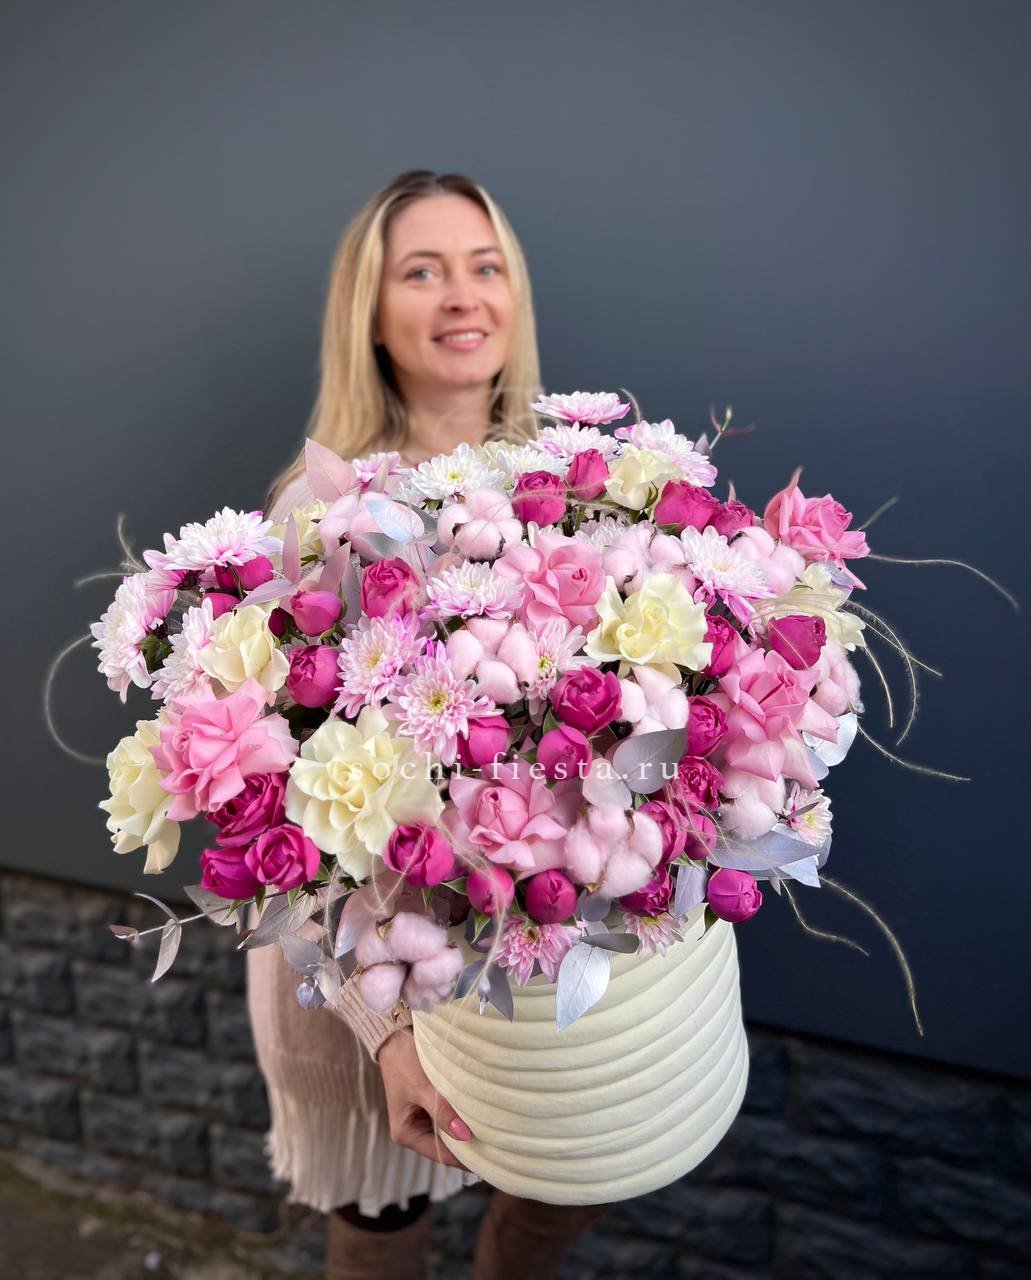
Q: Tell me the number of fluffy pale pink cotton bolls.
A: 10